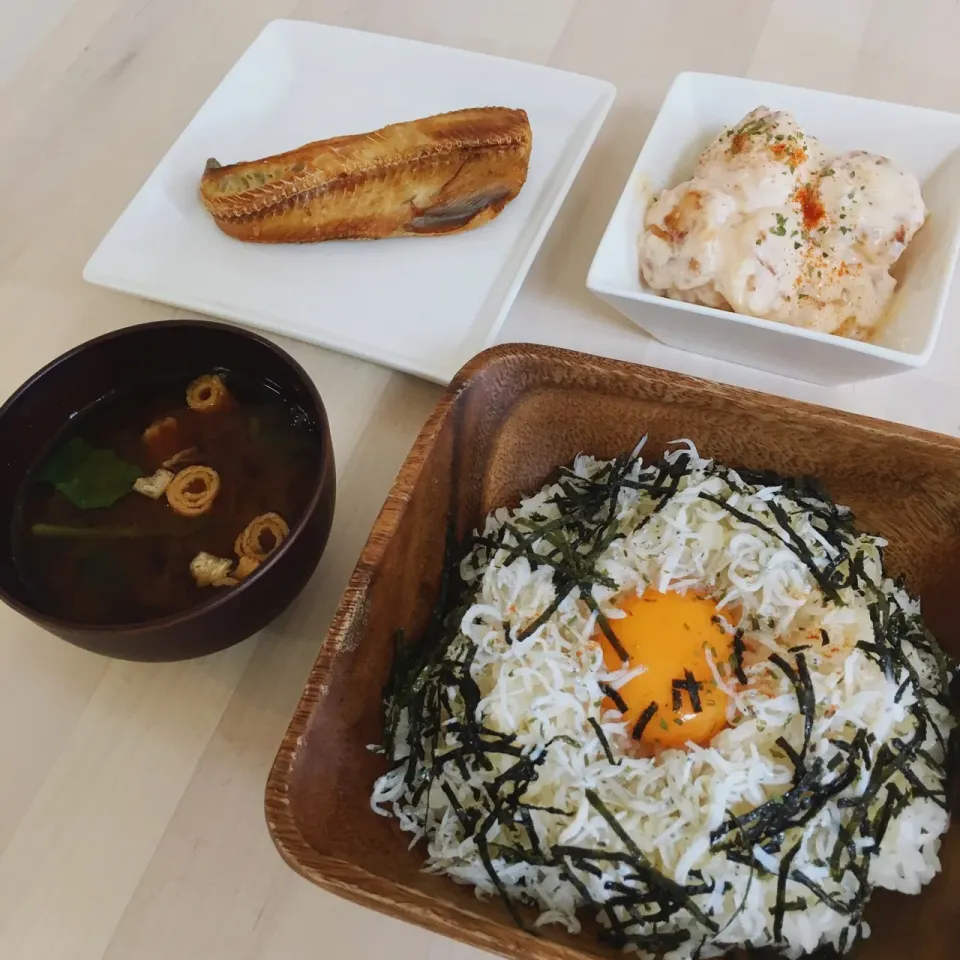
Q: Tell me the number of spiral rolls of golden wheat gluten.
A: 3